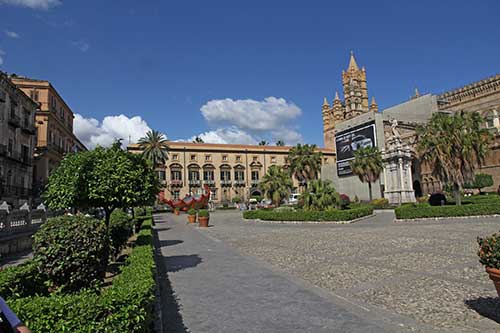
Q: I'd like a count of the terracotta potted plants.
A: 4